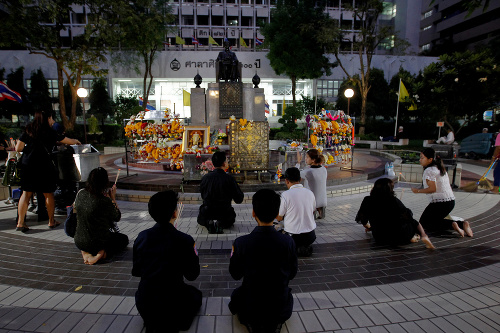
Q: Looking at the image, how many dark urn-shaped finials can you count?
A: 2